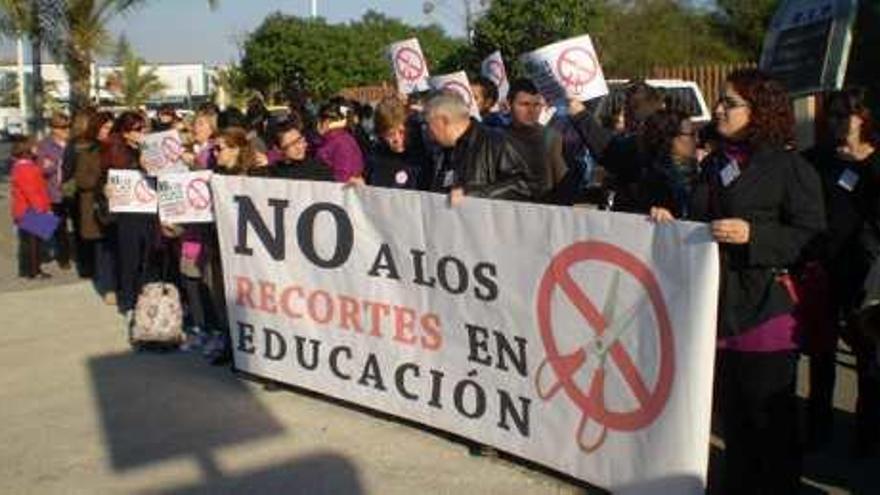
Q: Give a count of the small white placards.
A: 7